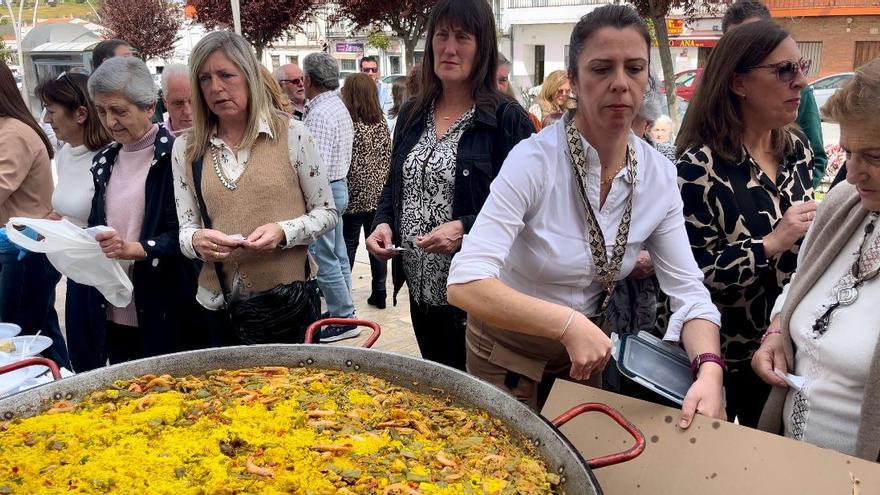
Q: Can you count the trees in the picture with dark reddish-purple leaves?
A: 4